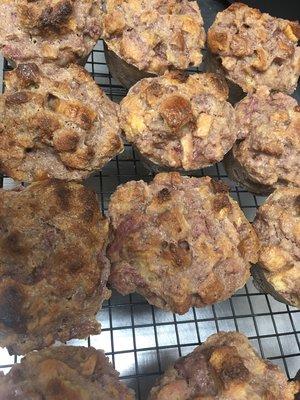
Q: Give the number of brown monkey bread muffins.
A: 11